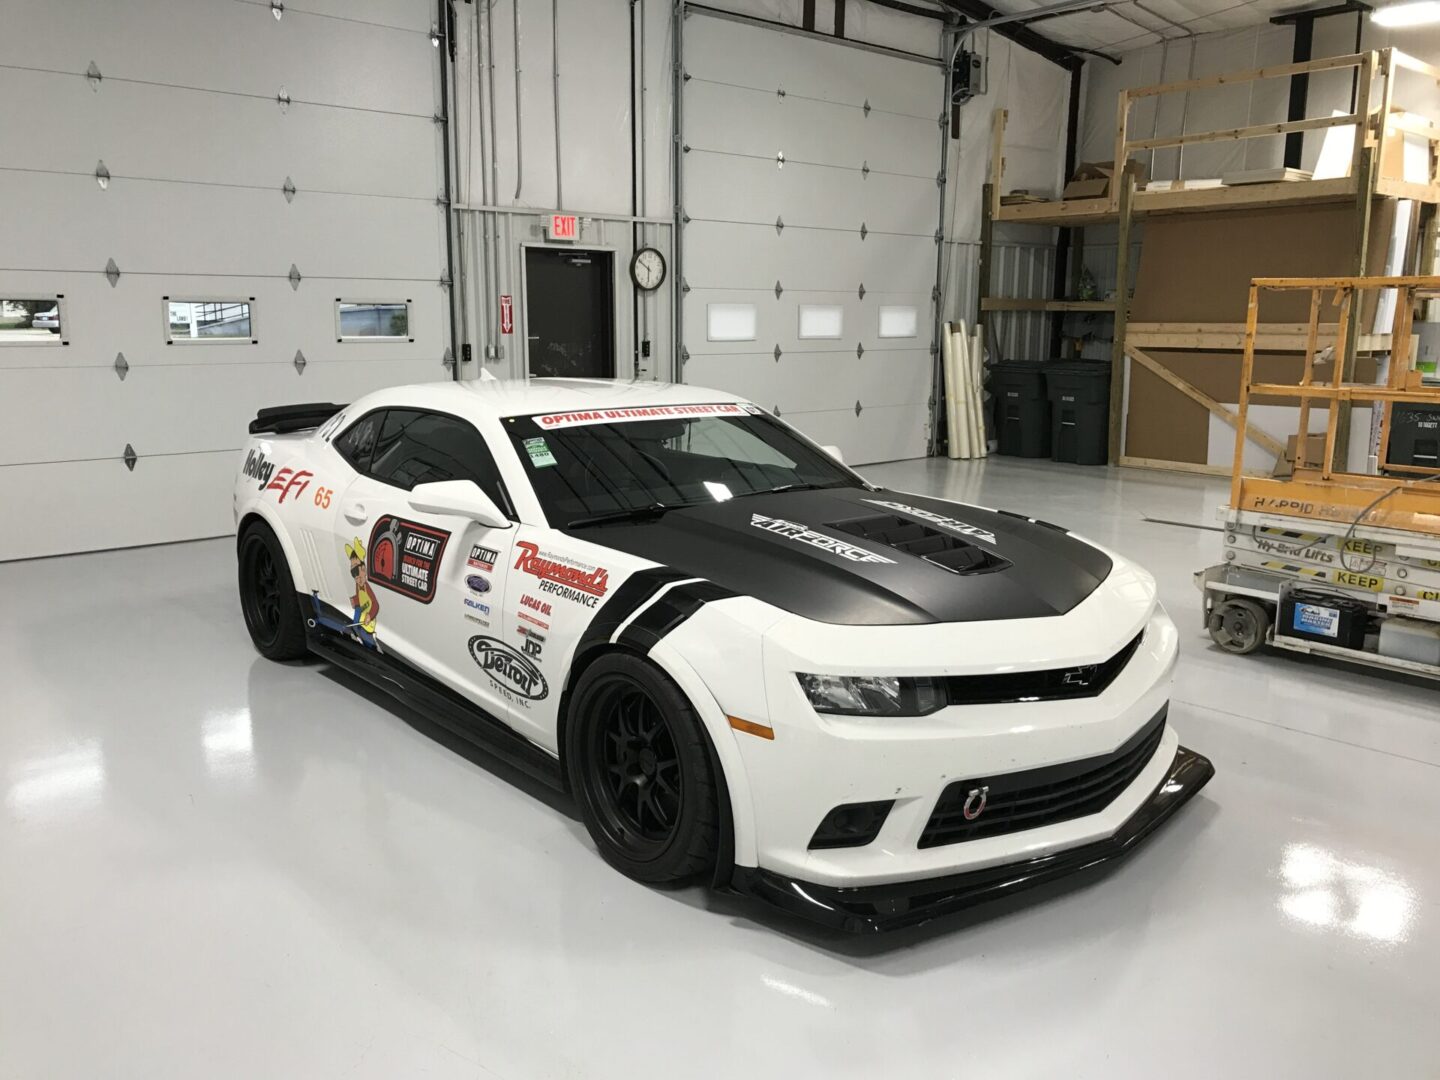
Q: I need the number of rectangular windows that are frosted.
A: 3